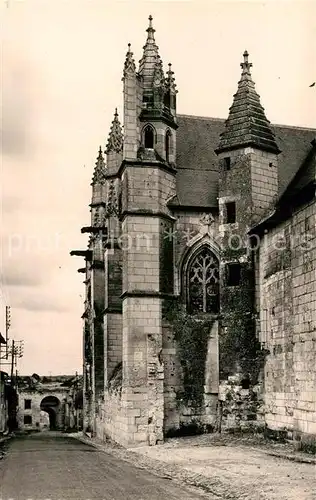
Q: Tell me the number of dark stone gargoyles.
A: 3